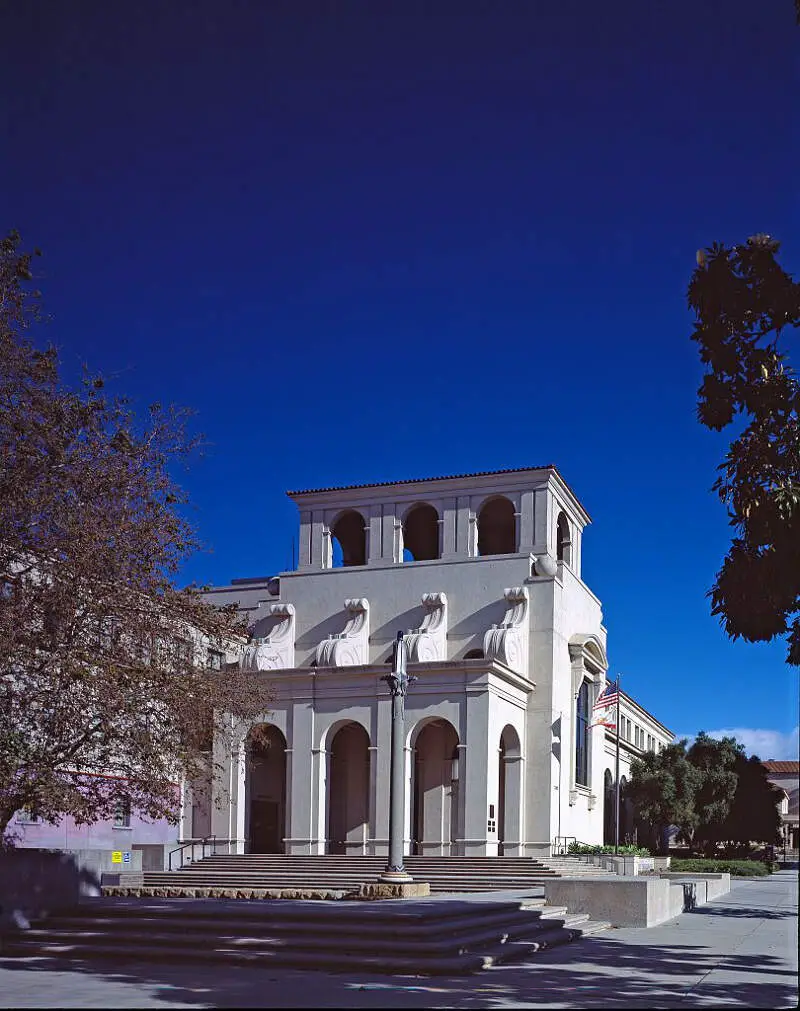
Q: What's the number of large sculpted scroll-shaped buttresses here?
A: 4